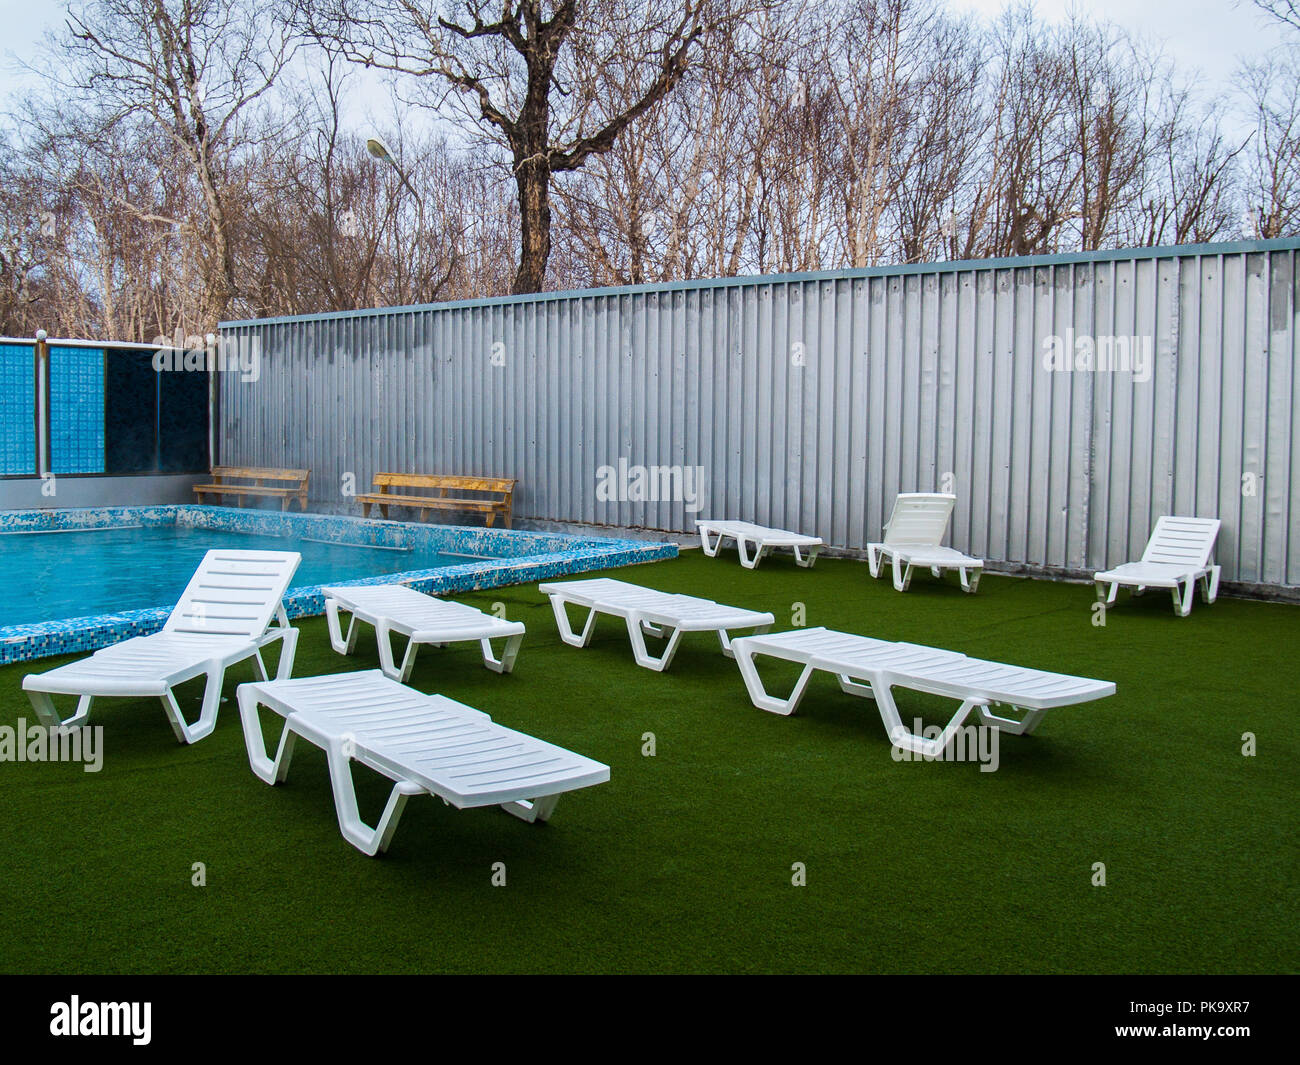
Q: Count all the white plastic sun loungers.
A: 8